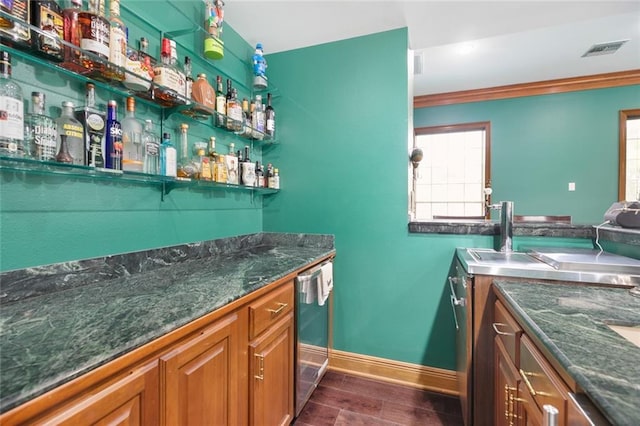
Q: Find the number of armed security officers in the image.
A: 0